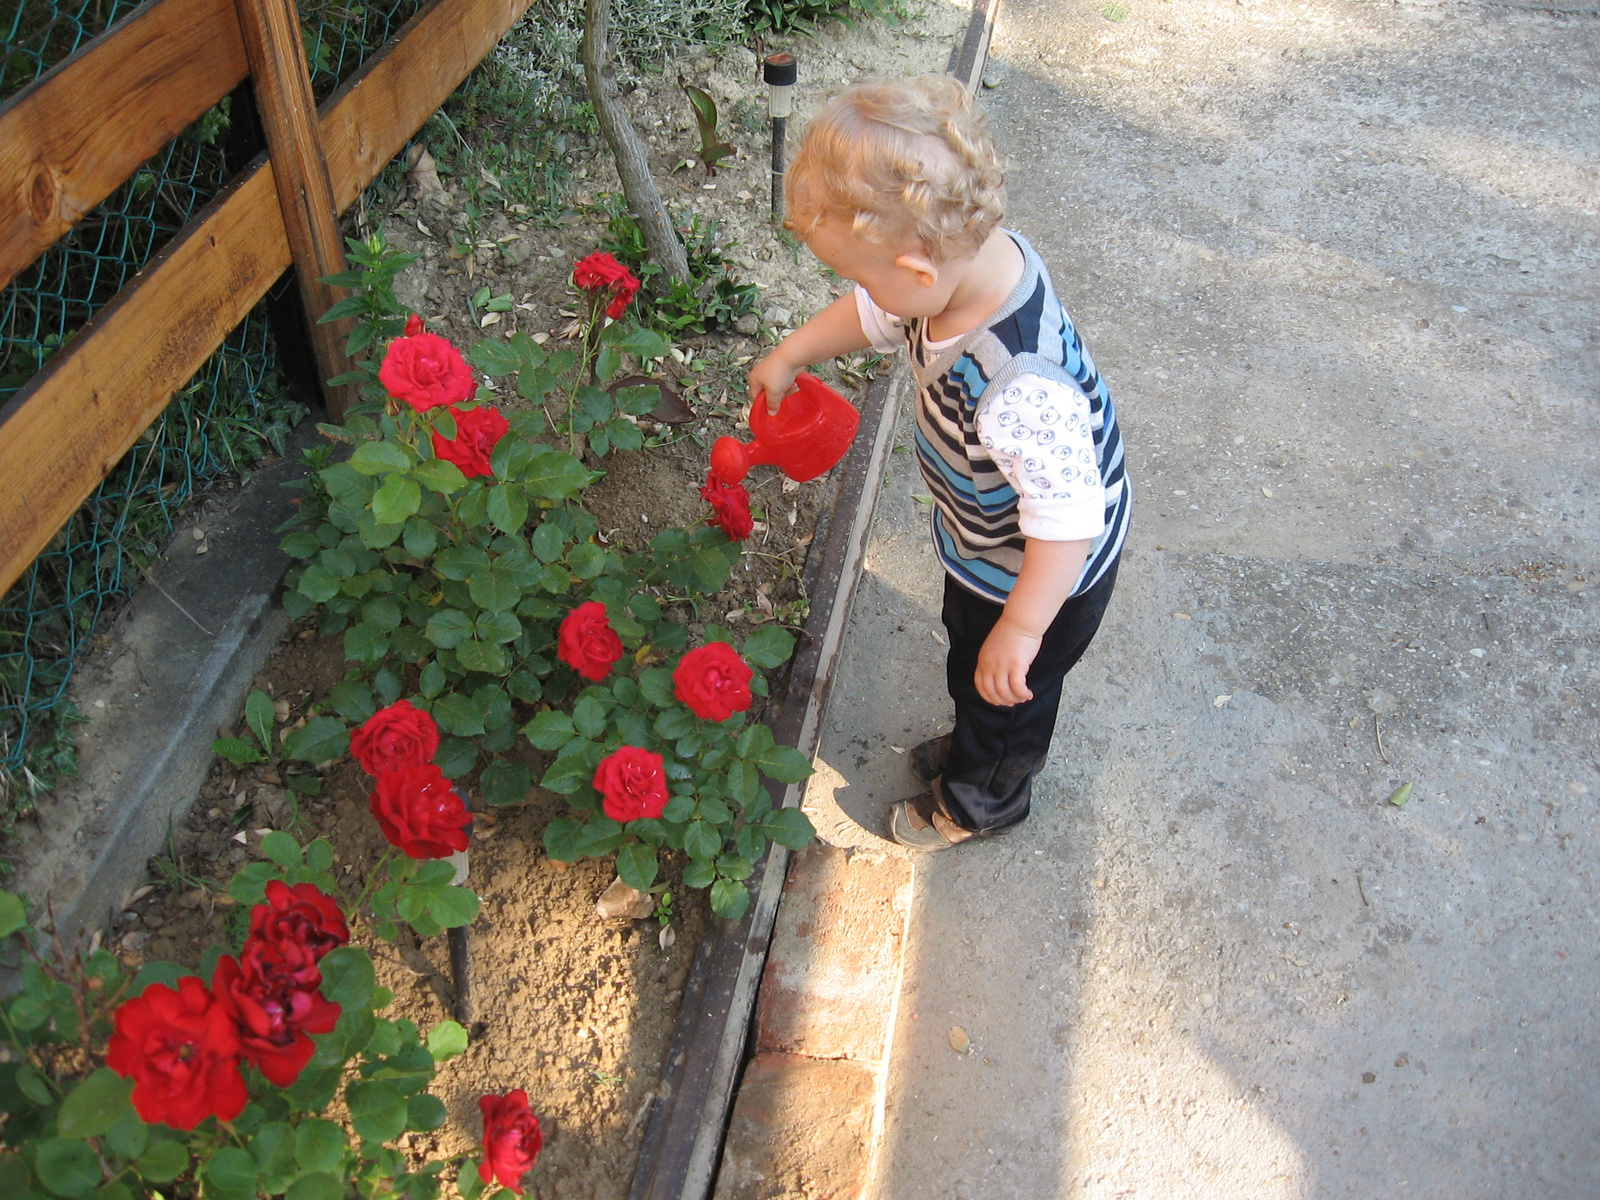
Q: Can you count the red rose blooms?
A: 13